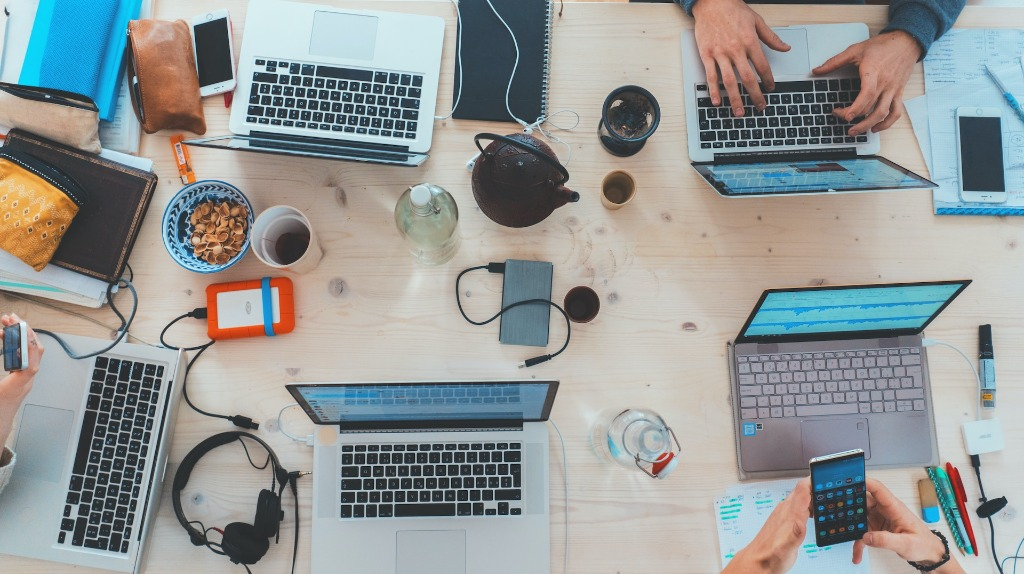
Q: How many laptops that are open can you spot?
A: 5